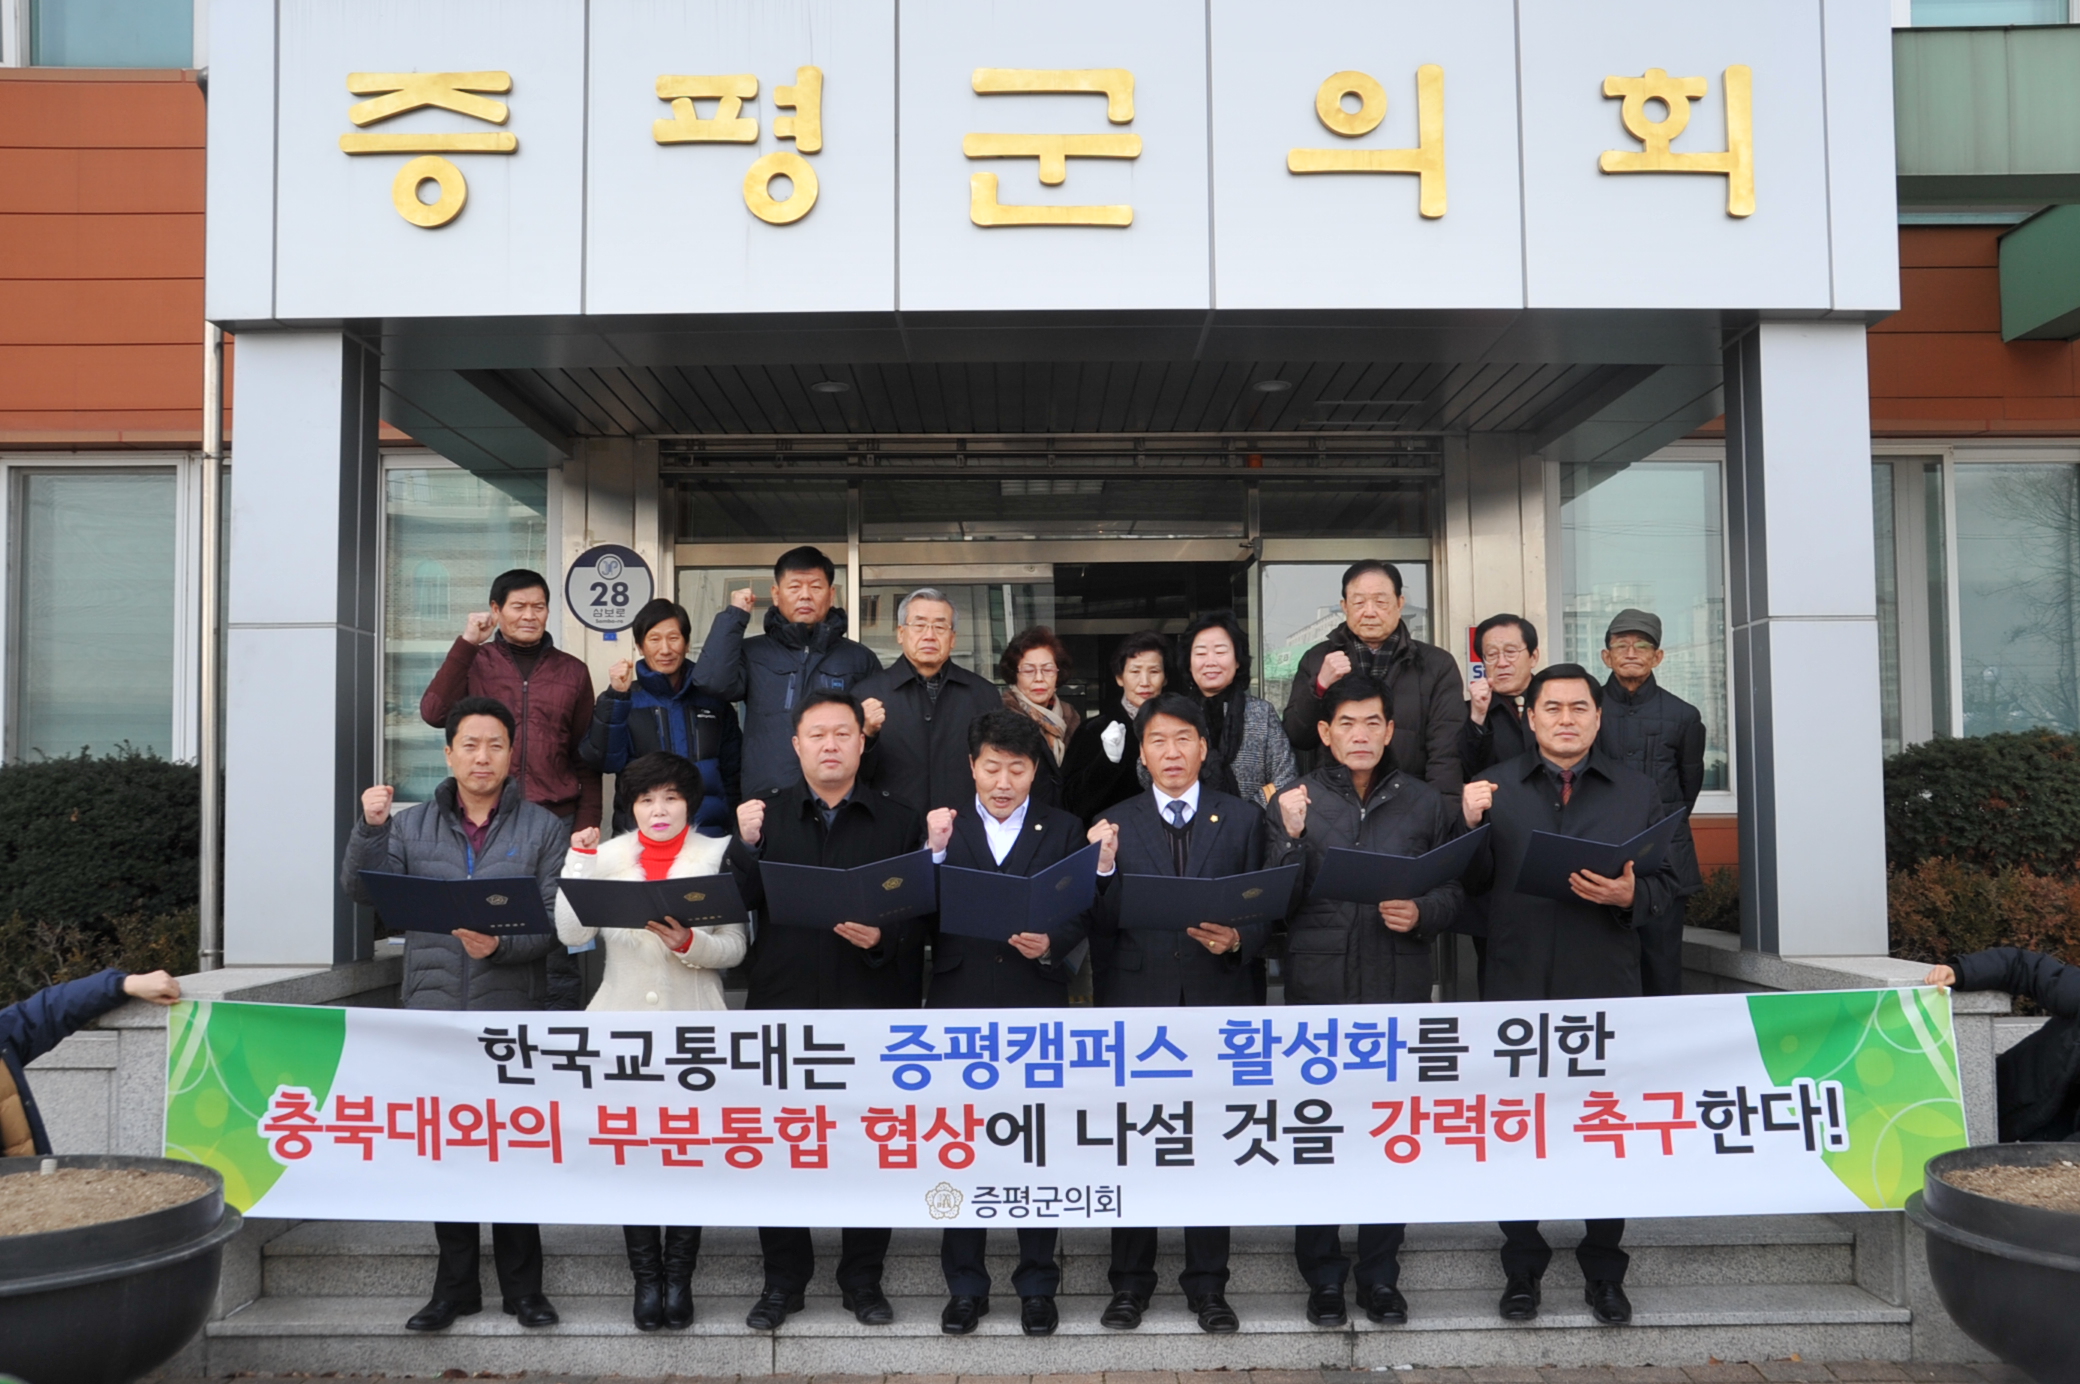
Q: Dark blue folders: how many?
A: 7